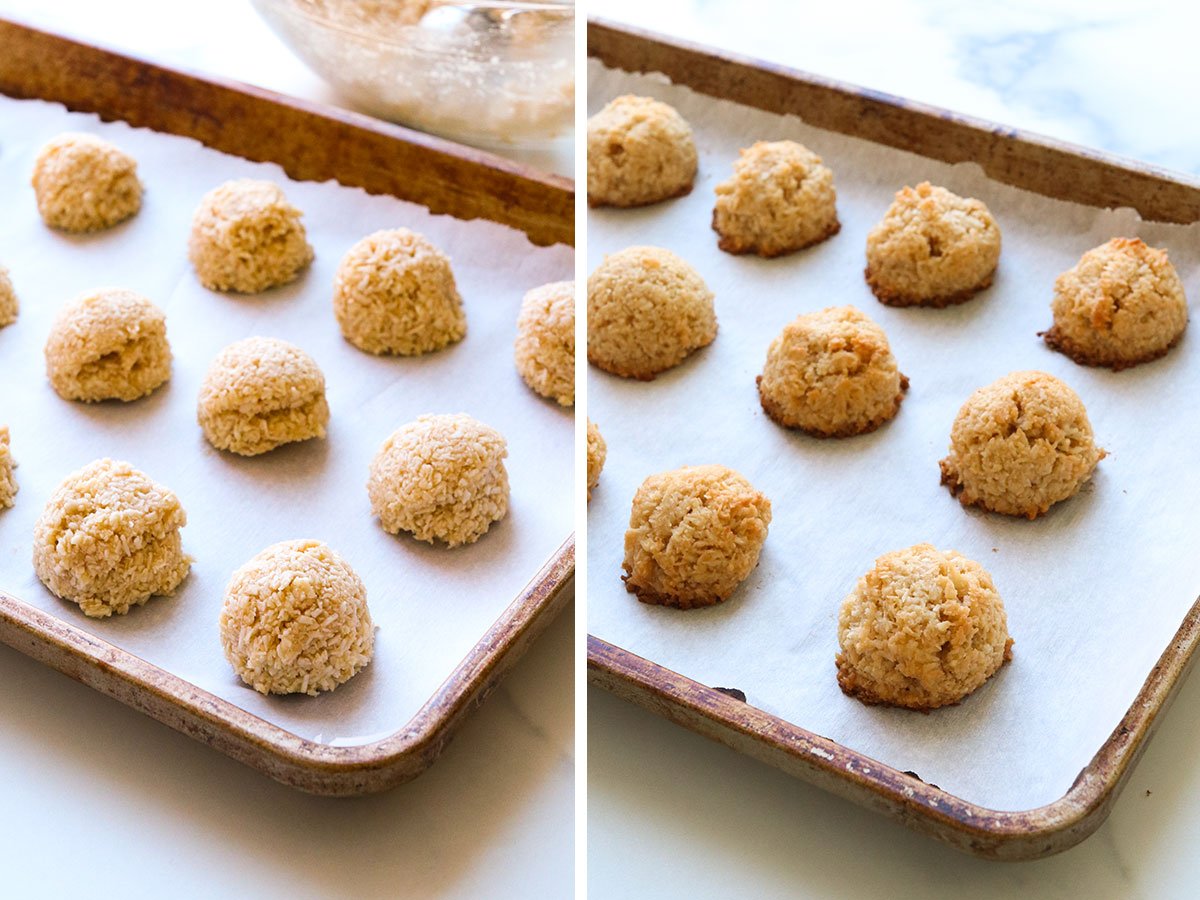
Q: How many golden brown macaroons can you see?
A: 10